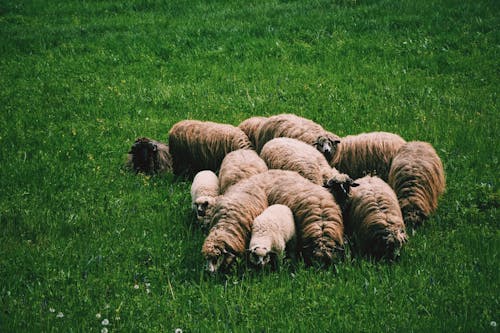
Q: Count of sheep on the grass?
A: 13